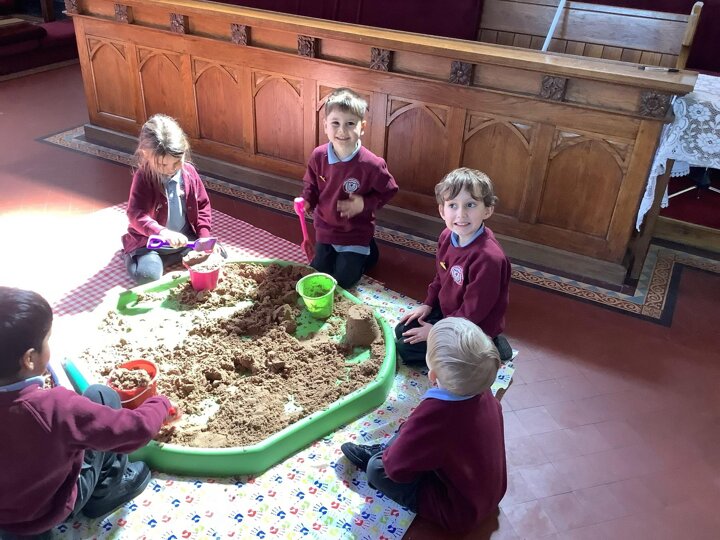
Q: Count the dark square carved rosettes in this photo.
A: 9